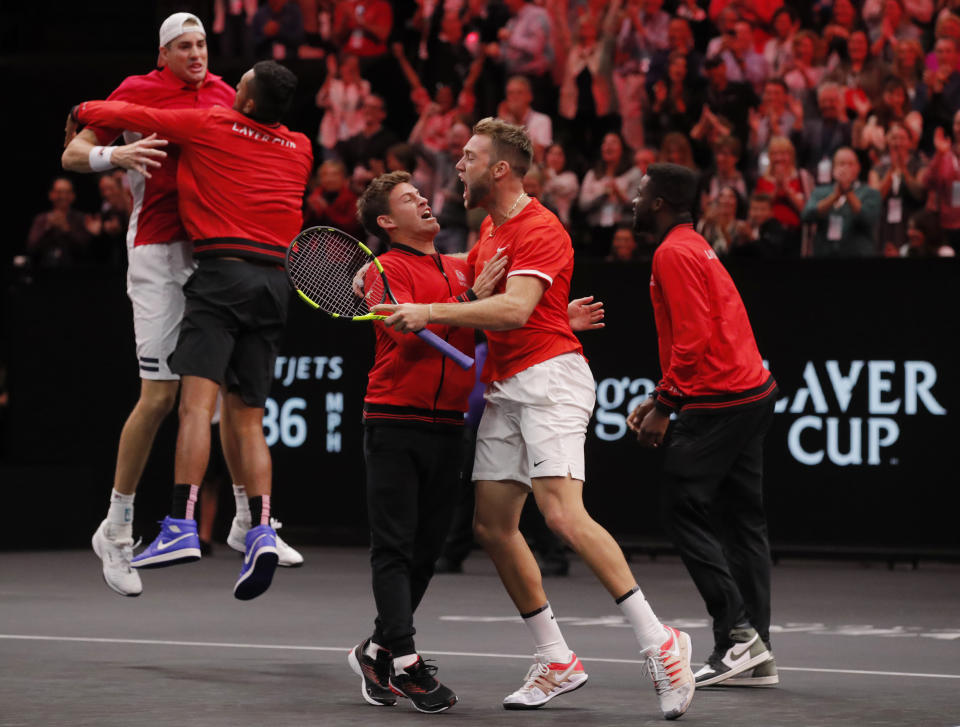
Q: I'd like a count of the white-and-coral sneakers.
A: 2